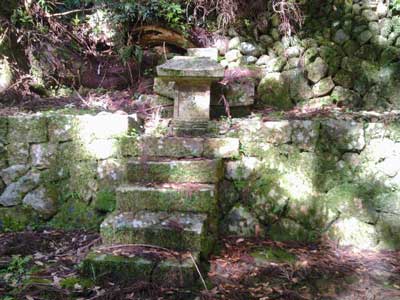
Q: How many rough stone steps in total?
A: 5